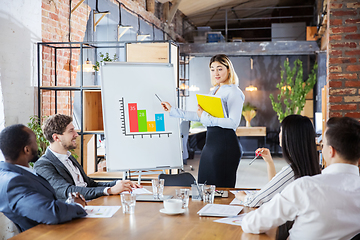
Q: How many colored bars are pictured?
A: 4